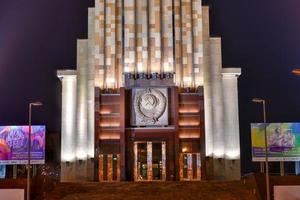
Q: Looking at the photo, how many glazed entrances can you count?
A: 3